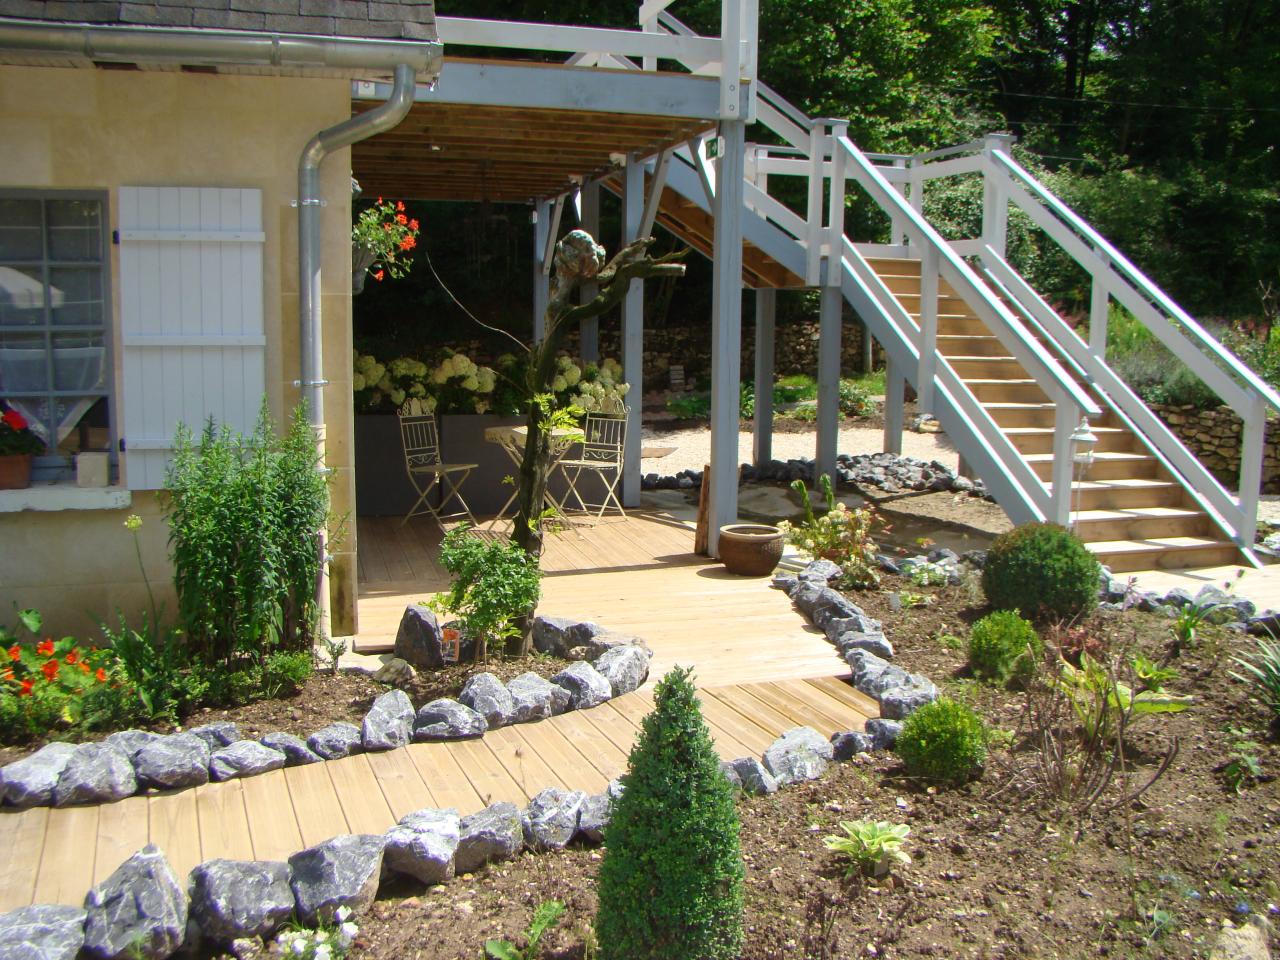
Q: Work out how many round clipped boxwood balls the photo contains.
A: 3